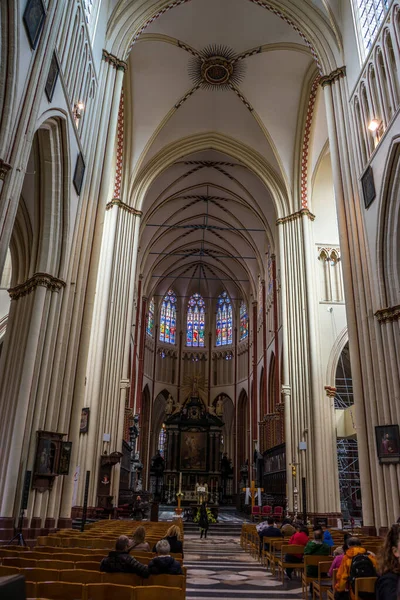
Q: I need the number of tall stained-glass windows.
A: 5